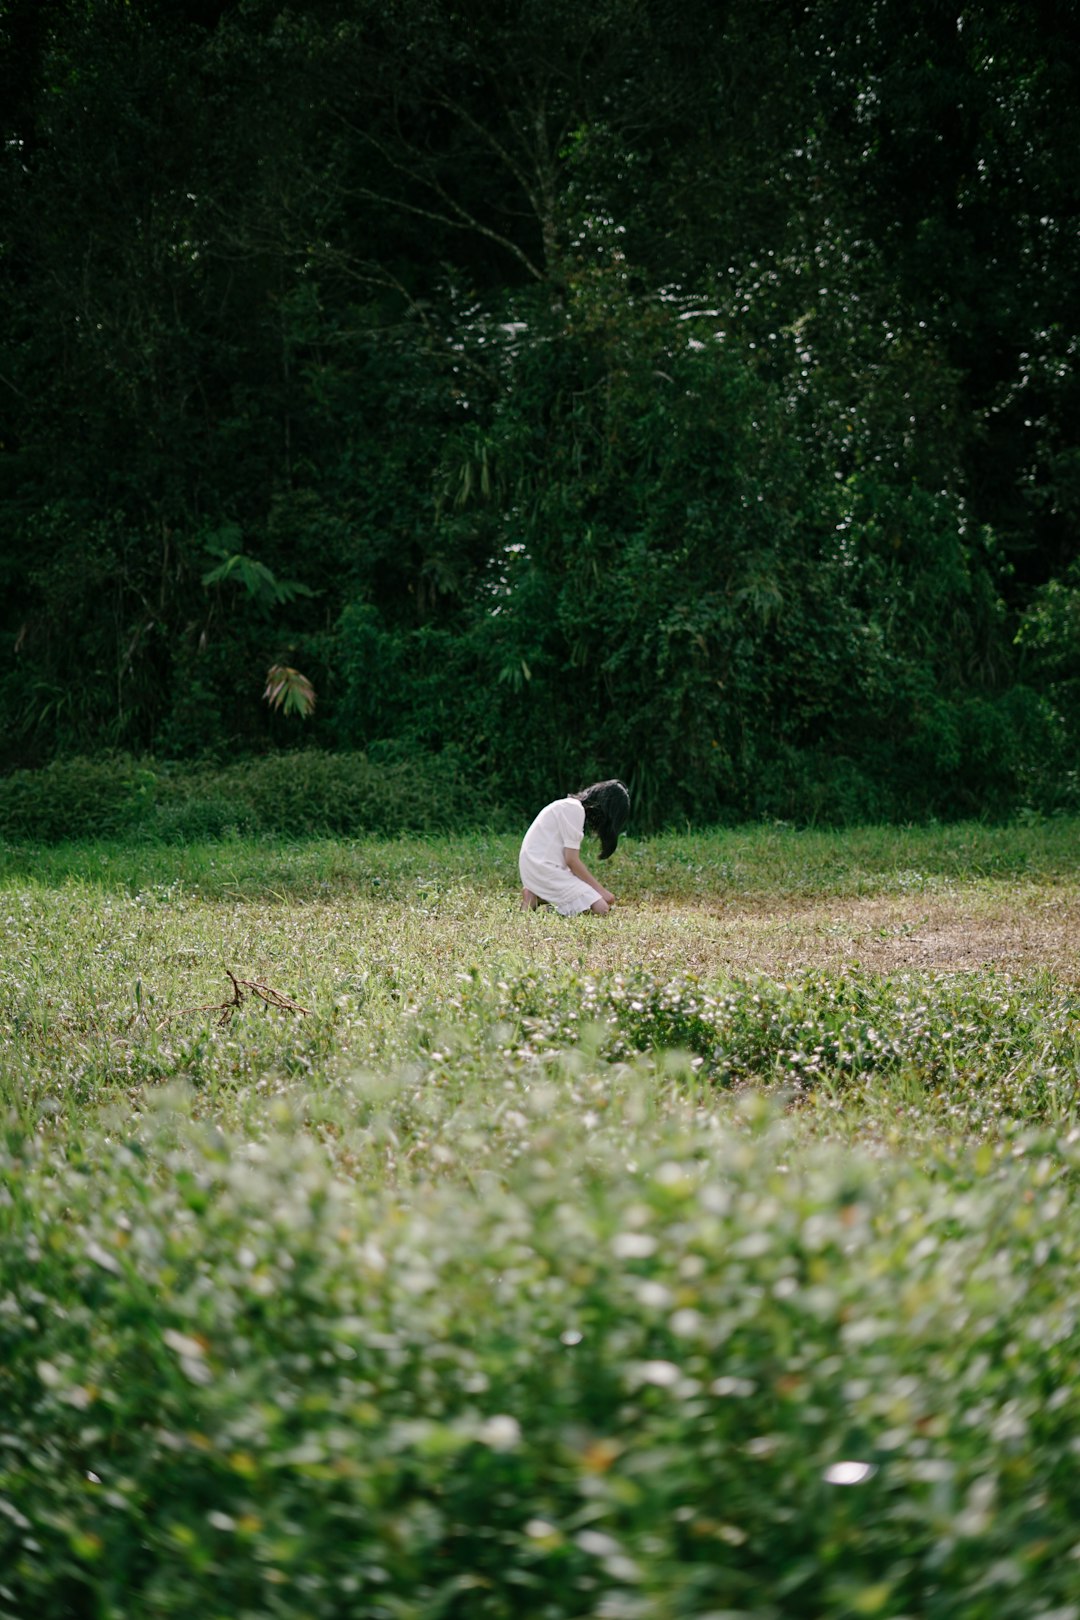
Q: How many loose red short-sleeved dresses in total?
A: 0